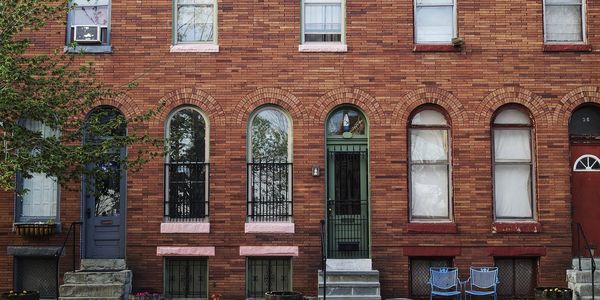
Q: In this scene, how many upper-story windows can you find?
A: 5